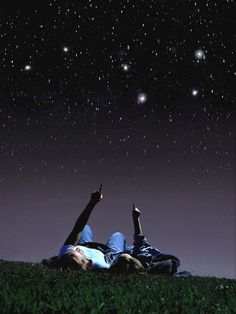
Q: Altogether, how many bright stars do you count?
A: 6